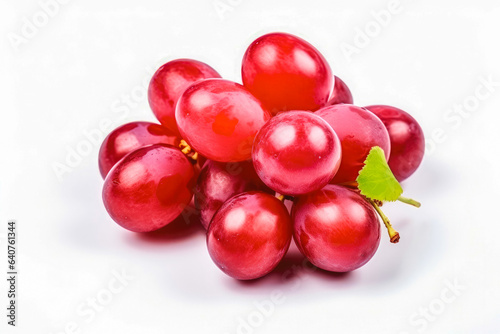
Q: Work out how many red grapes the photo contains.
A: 12